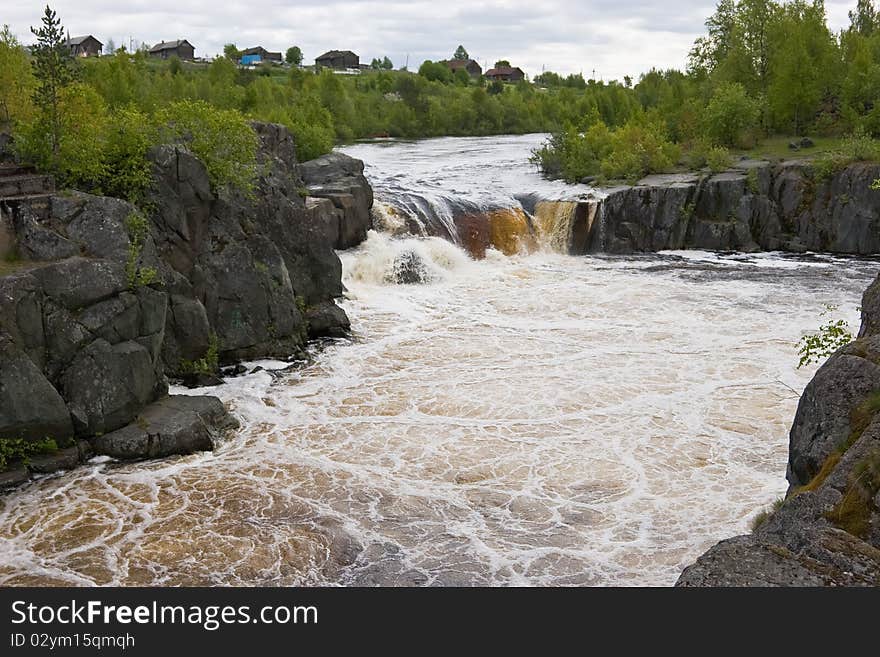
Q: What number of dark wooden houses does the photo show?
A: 6